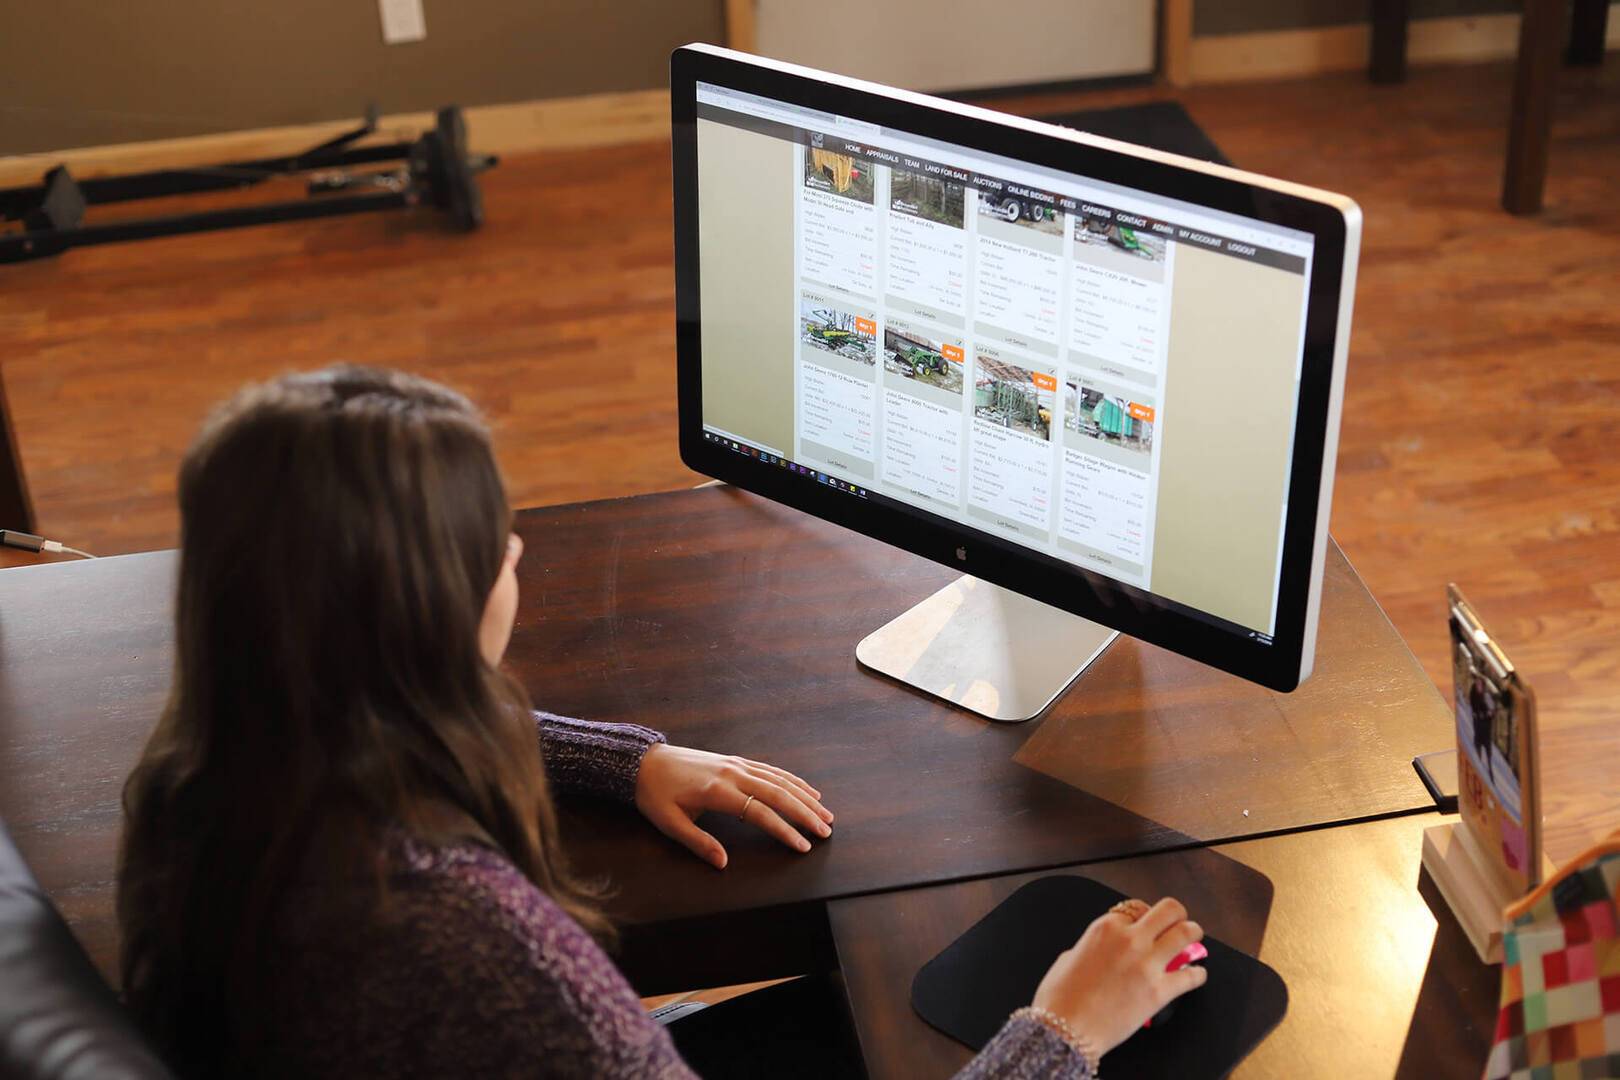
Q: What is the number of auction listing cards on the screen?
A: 8